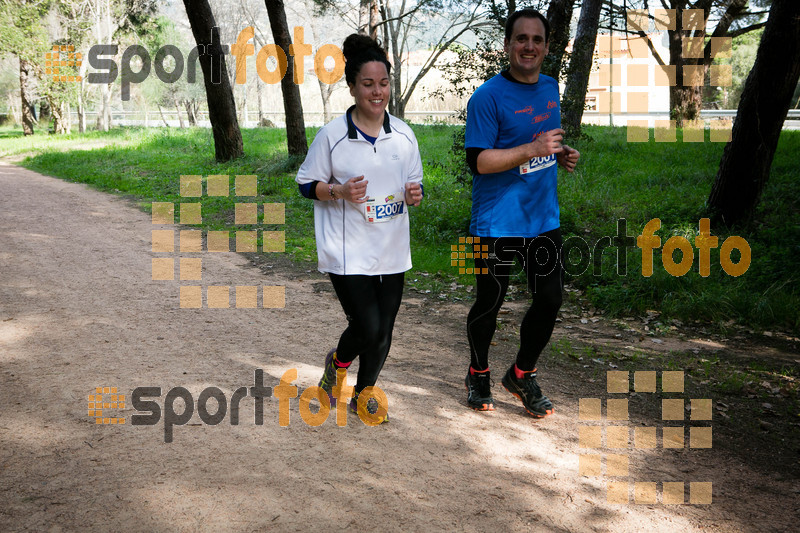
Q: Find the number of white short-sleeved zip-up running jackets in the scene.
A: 1